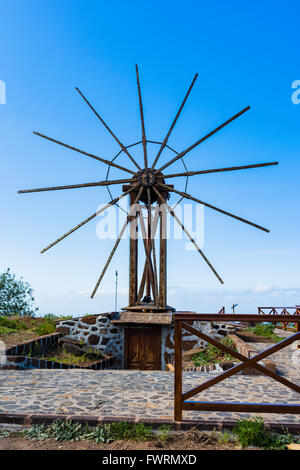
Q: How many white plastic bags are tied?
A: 0